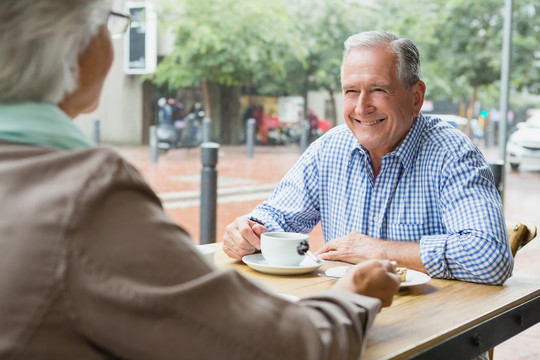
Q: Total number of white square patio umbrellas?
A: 0